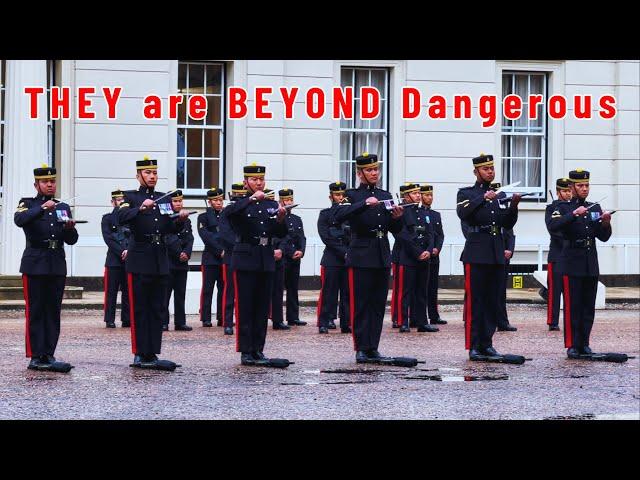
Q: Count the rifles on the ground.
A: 6